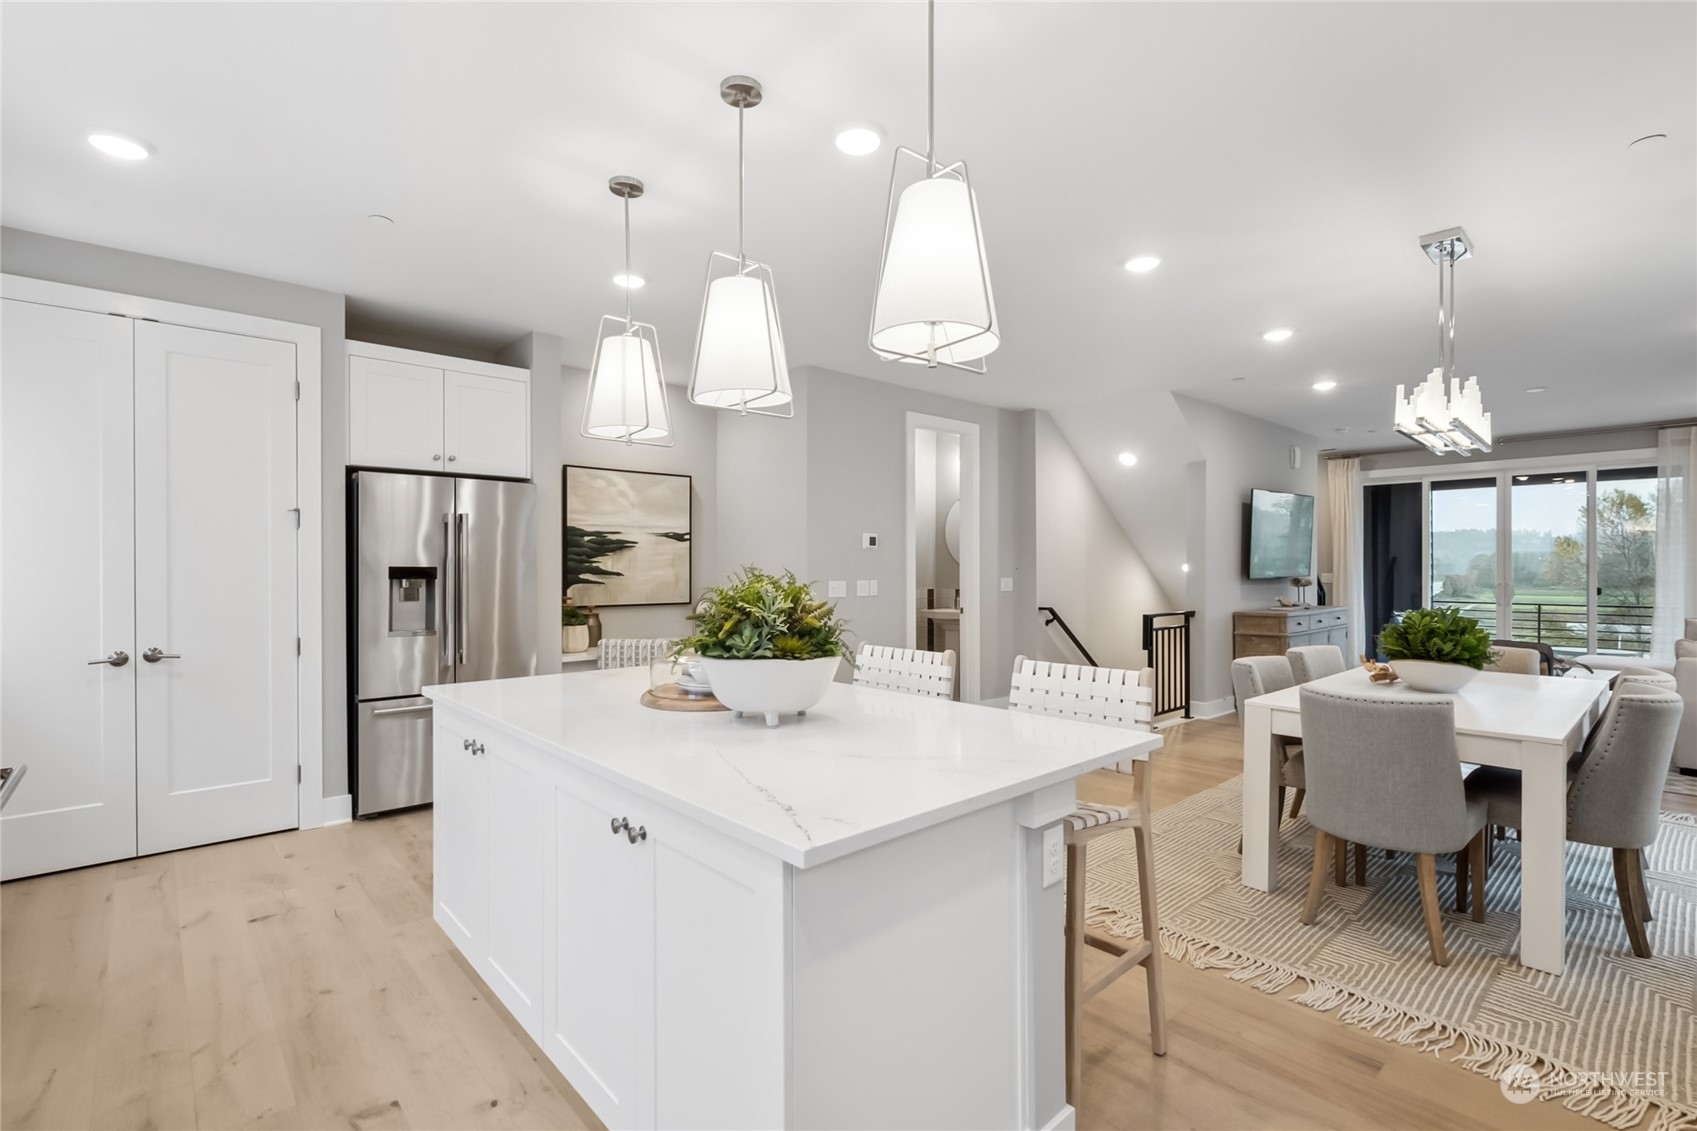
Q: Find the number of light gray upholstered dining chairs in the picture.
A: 6